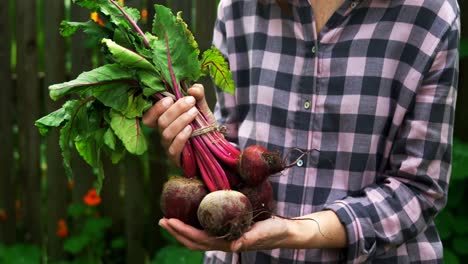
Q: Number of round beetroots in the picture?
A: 4